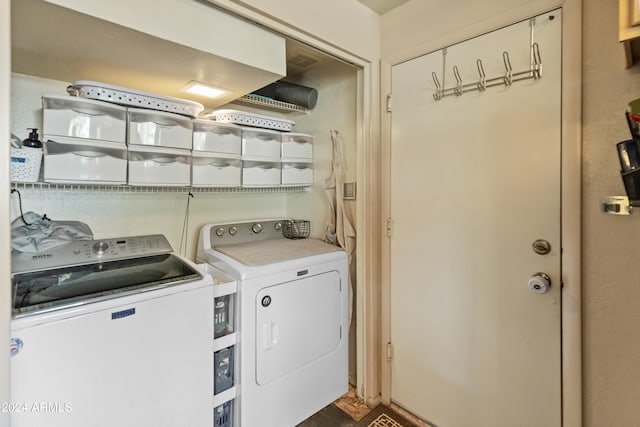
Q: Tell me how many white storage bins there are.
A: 10